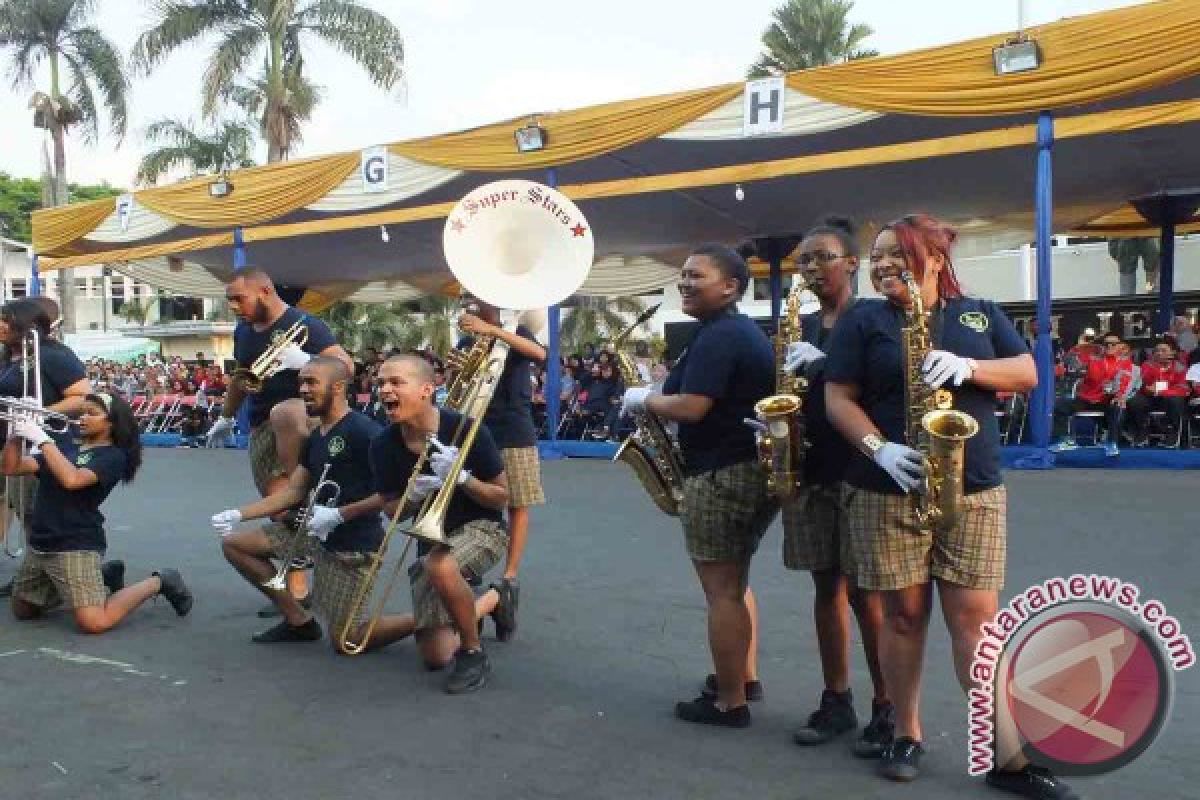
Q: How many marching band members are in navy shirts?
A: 9